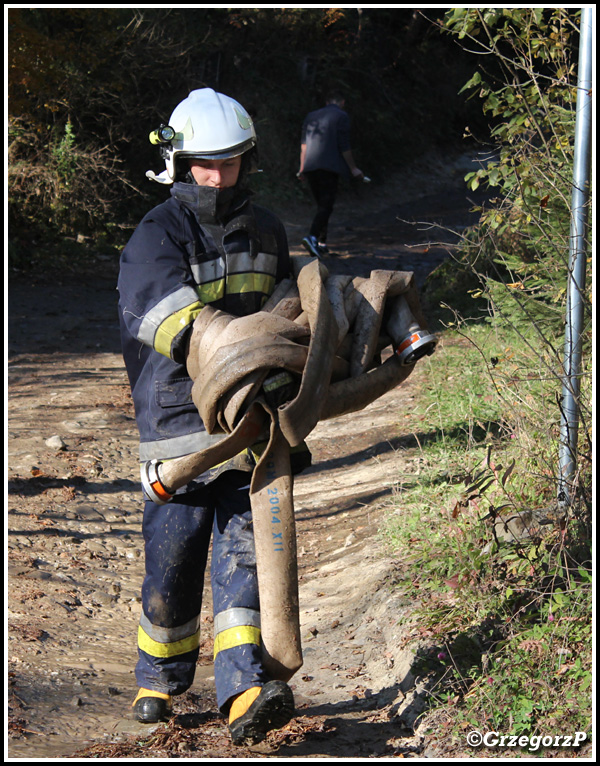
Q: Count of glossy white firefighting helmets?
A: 1